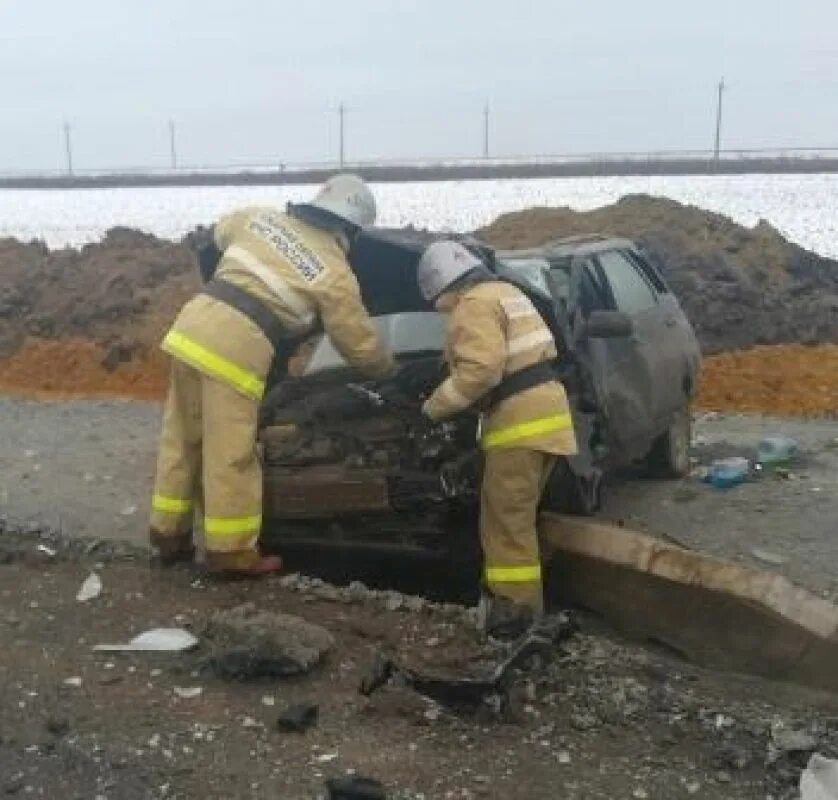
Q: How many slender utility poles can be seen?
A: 5